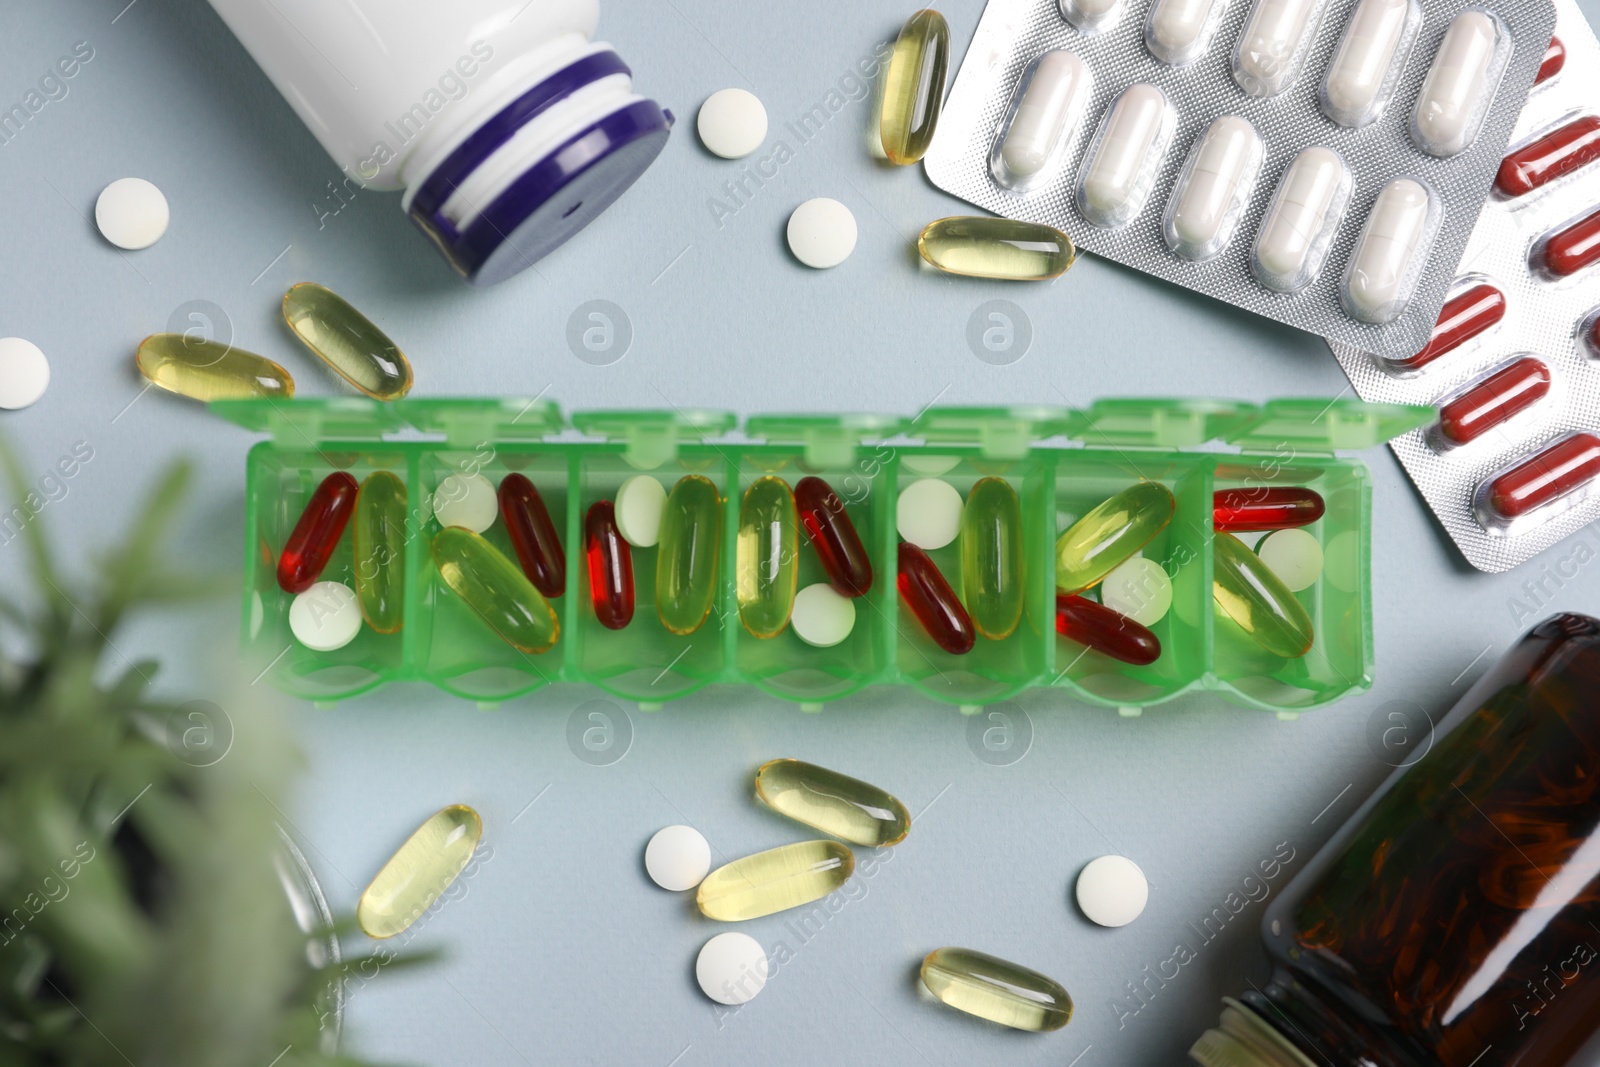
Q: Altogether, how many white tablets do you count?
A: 14